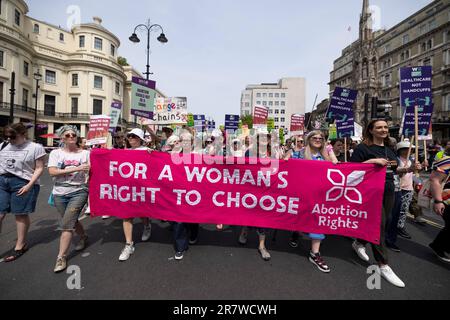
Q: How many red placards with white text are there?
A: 3